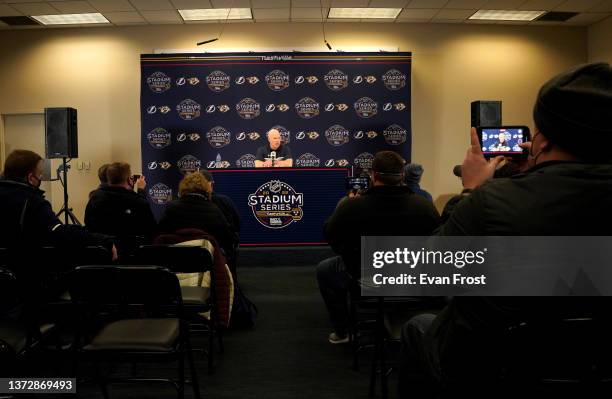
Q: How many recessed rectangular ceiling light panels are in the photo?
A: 4